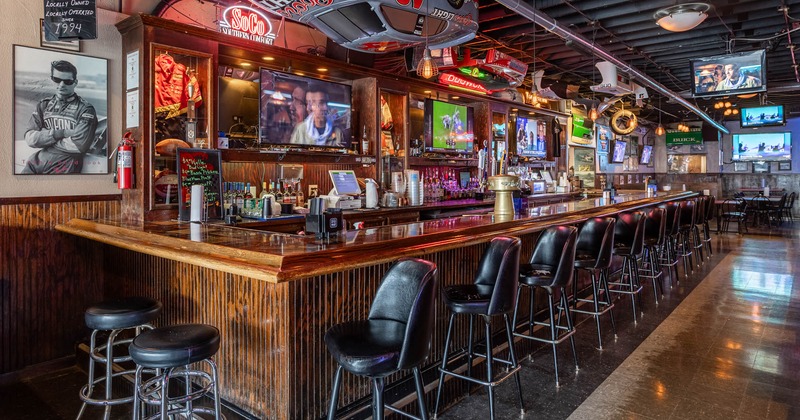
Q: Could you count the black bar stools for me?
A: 12